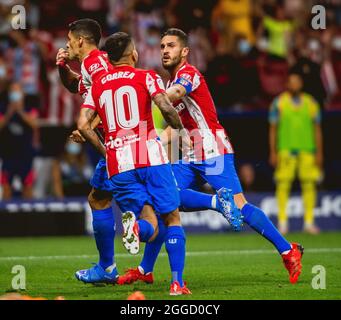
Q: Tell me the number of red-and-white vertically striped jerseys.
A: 3